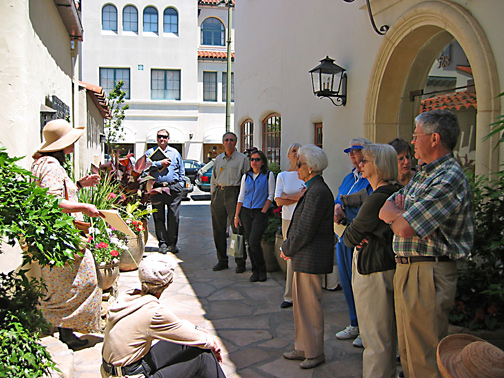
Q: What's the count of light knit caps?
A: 1